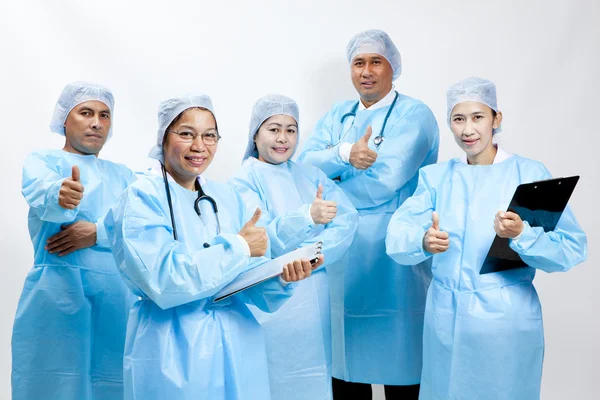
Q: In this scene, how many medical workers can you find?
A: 5